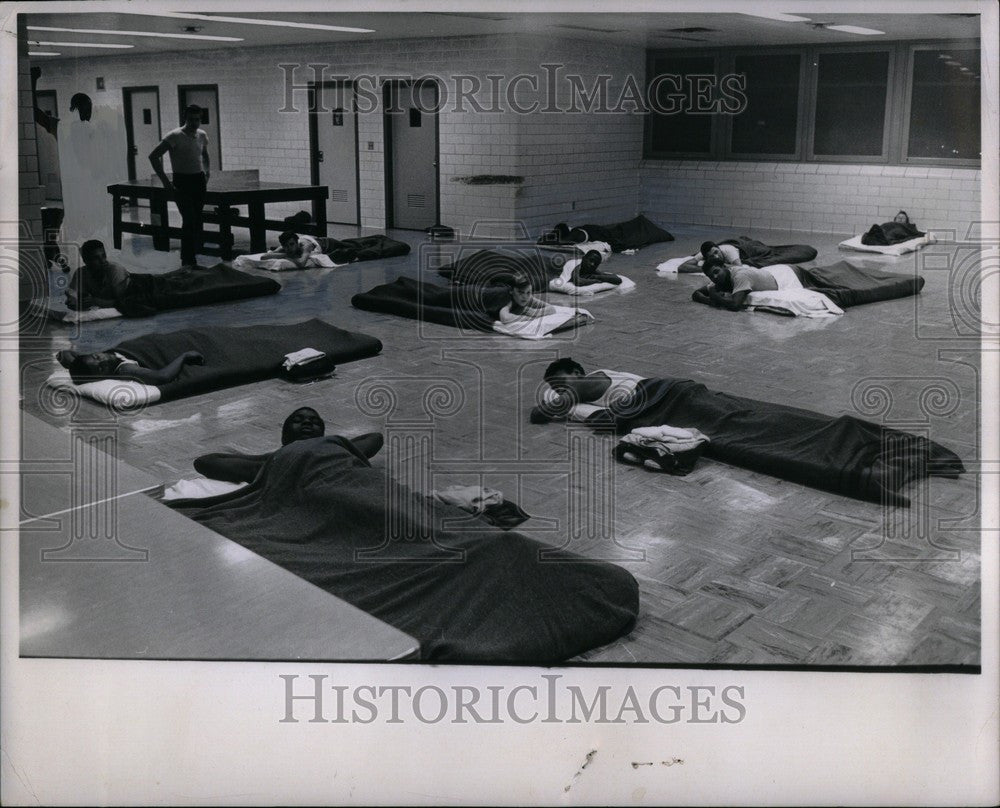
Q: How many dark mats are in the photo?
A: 11